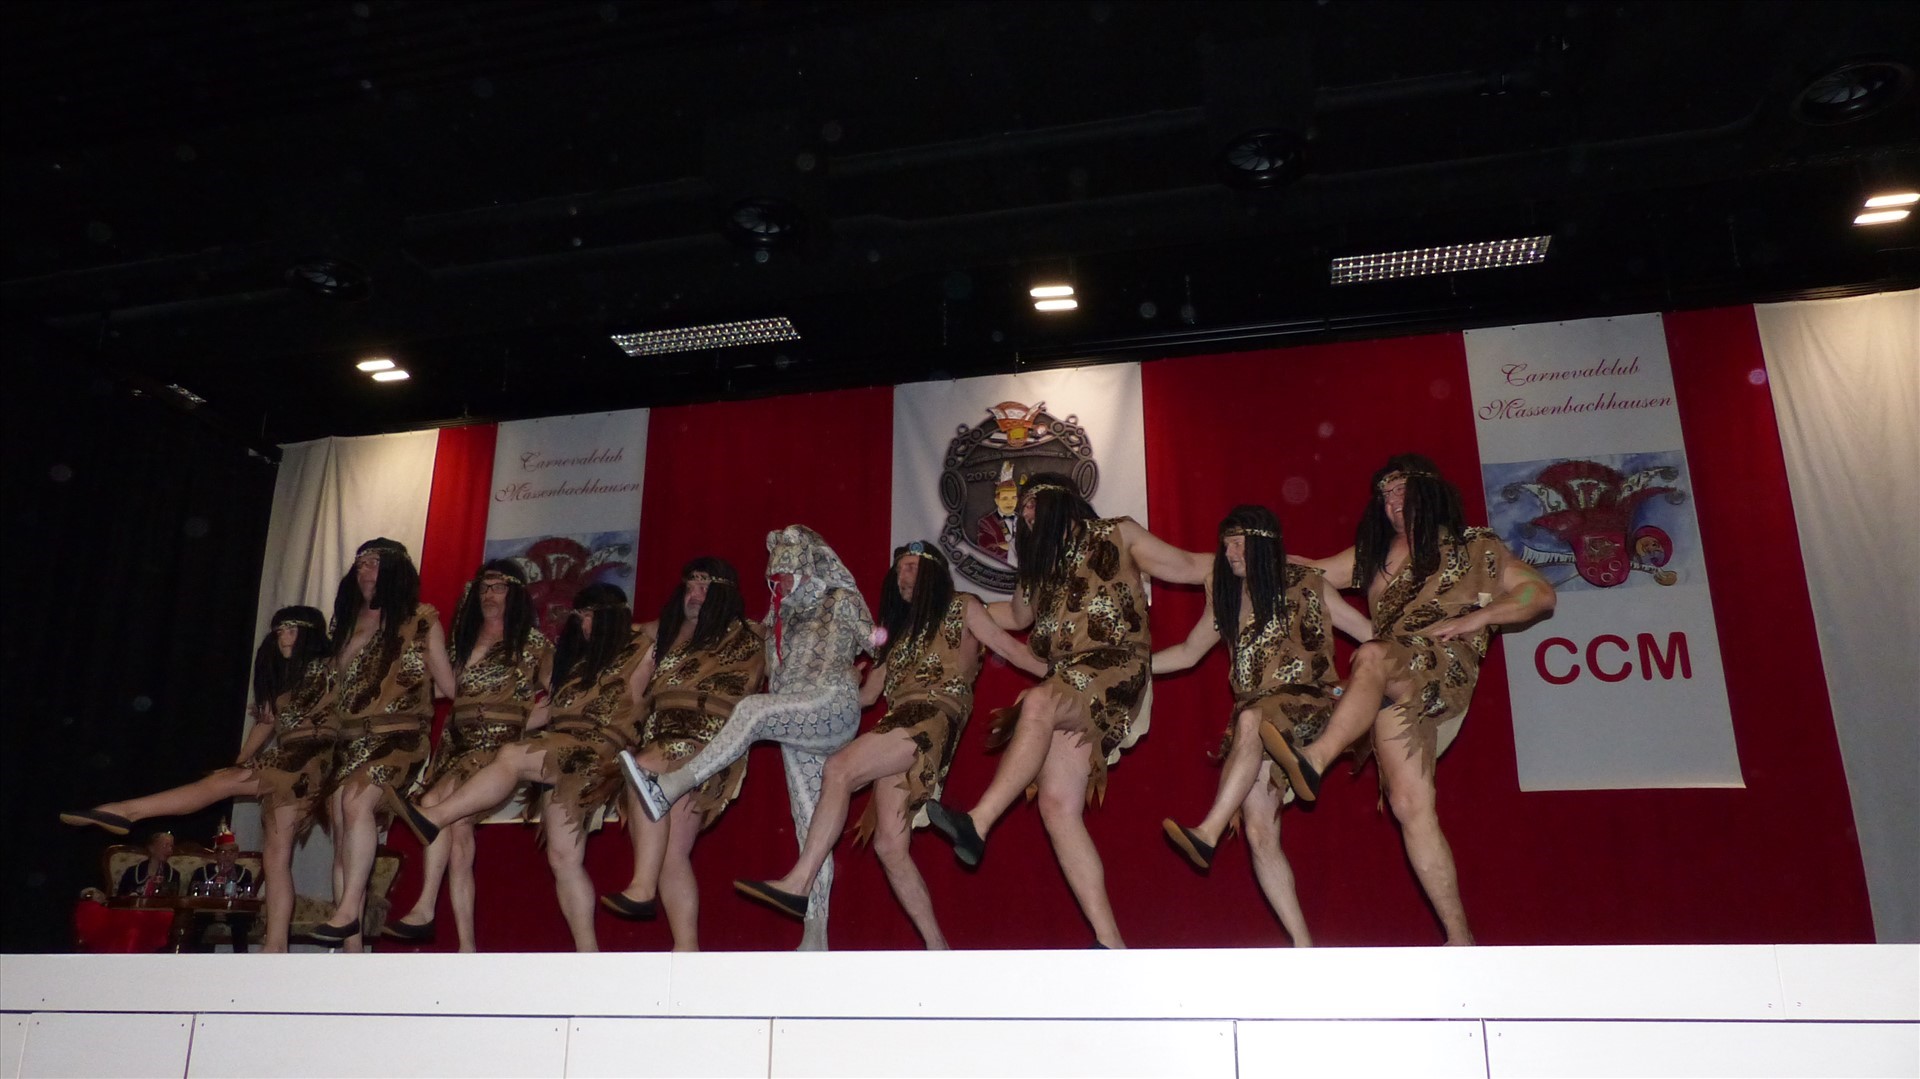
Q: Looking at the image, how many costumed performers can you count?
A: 10